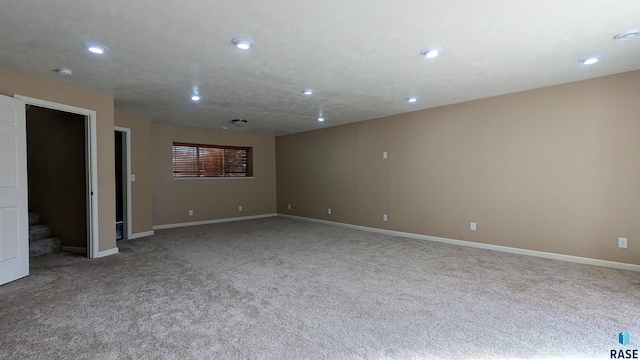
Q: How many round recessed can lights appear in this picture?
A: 8